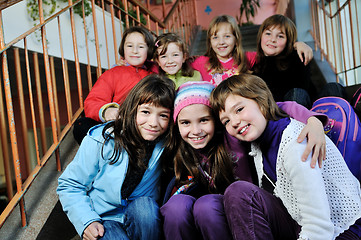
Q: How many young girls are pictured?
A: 7